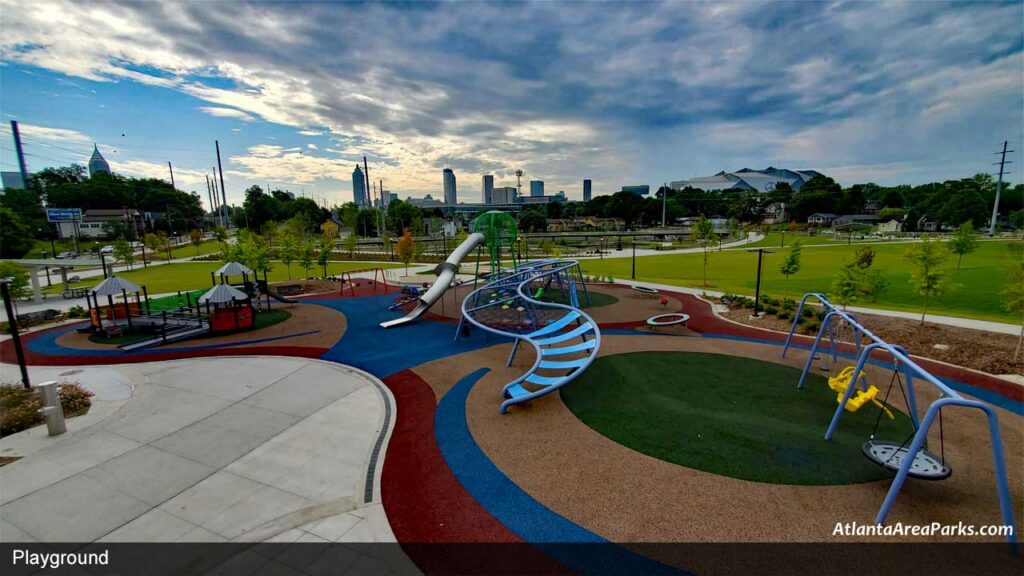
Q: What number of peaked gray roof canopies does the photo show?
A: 3